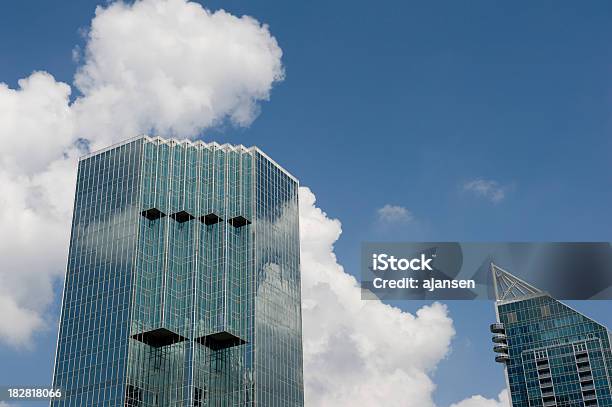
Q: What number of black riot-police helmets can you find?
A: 0